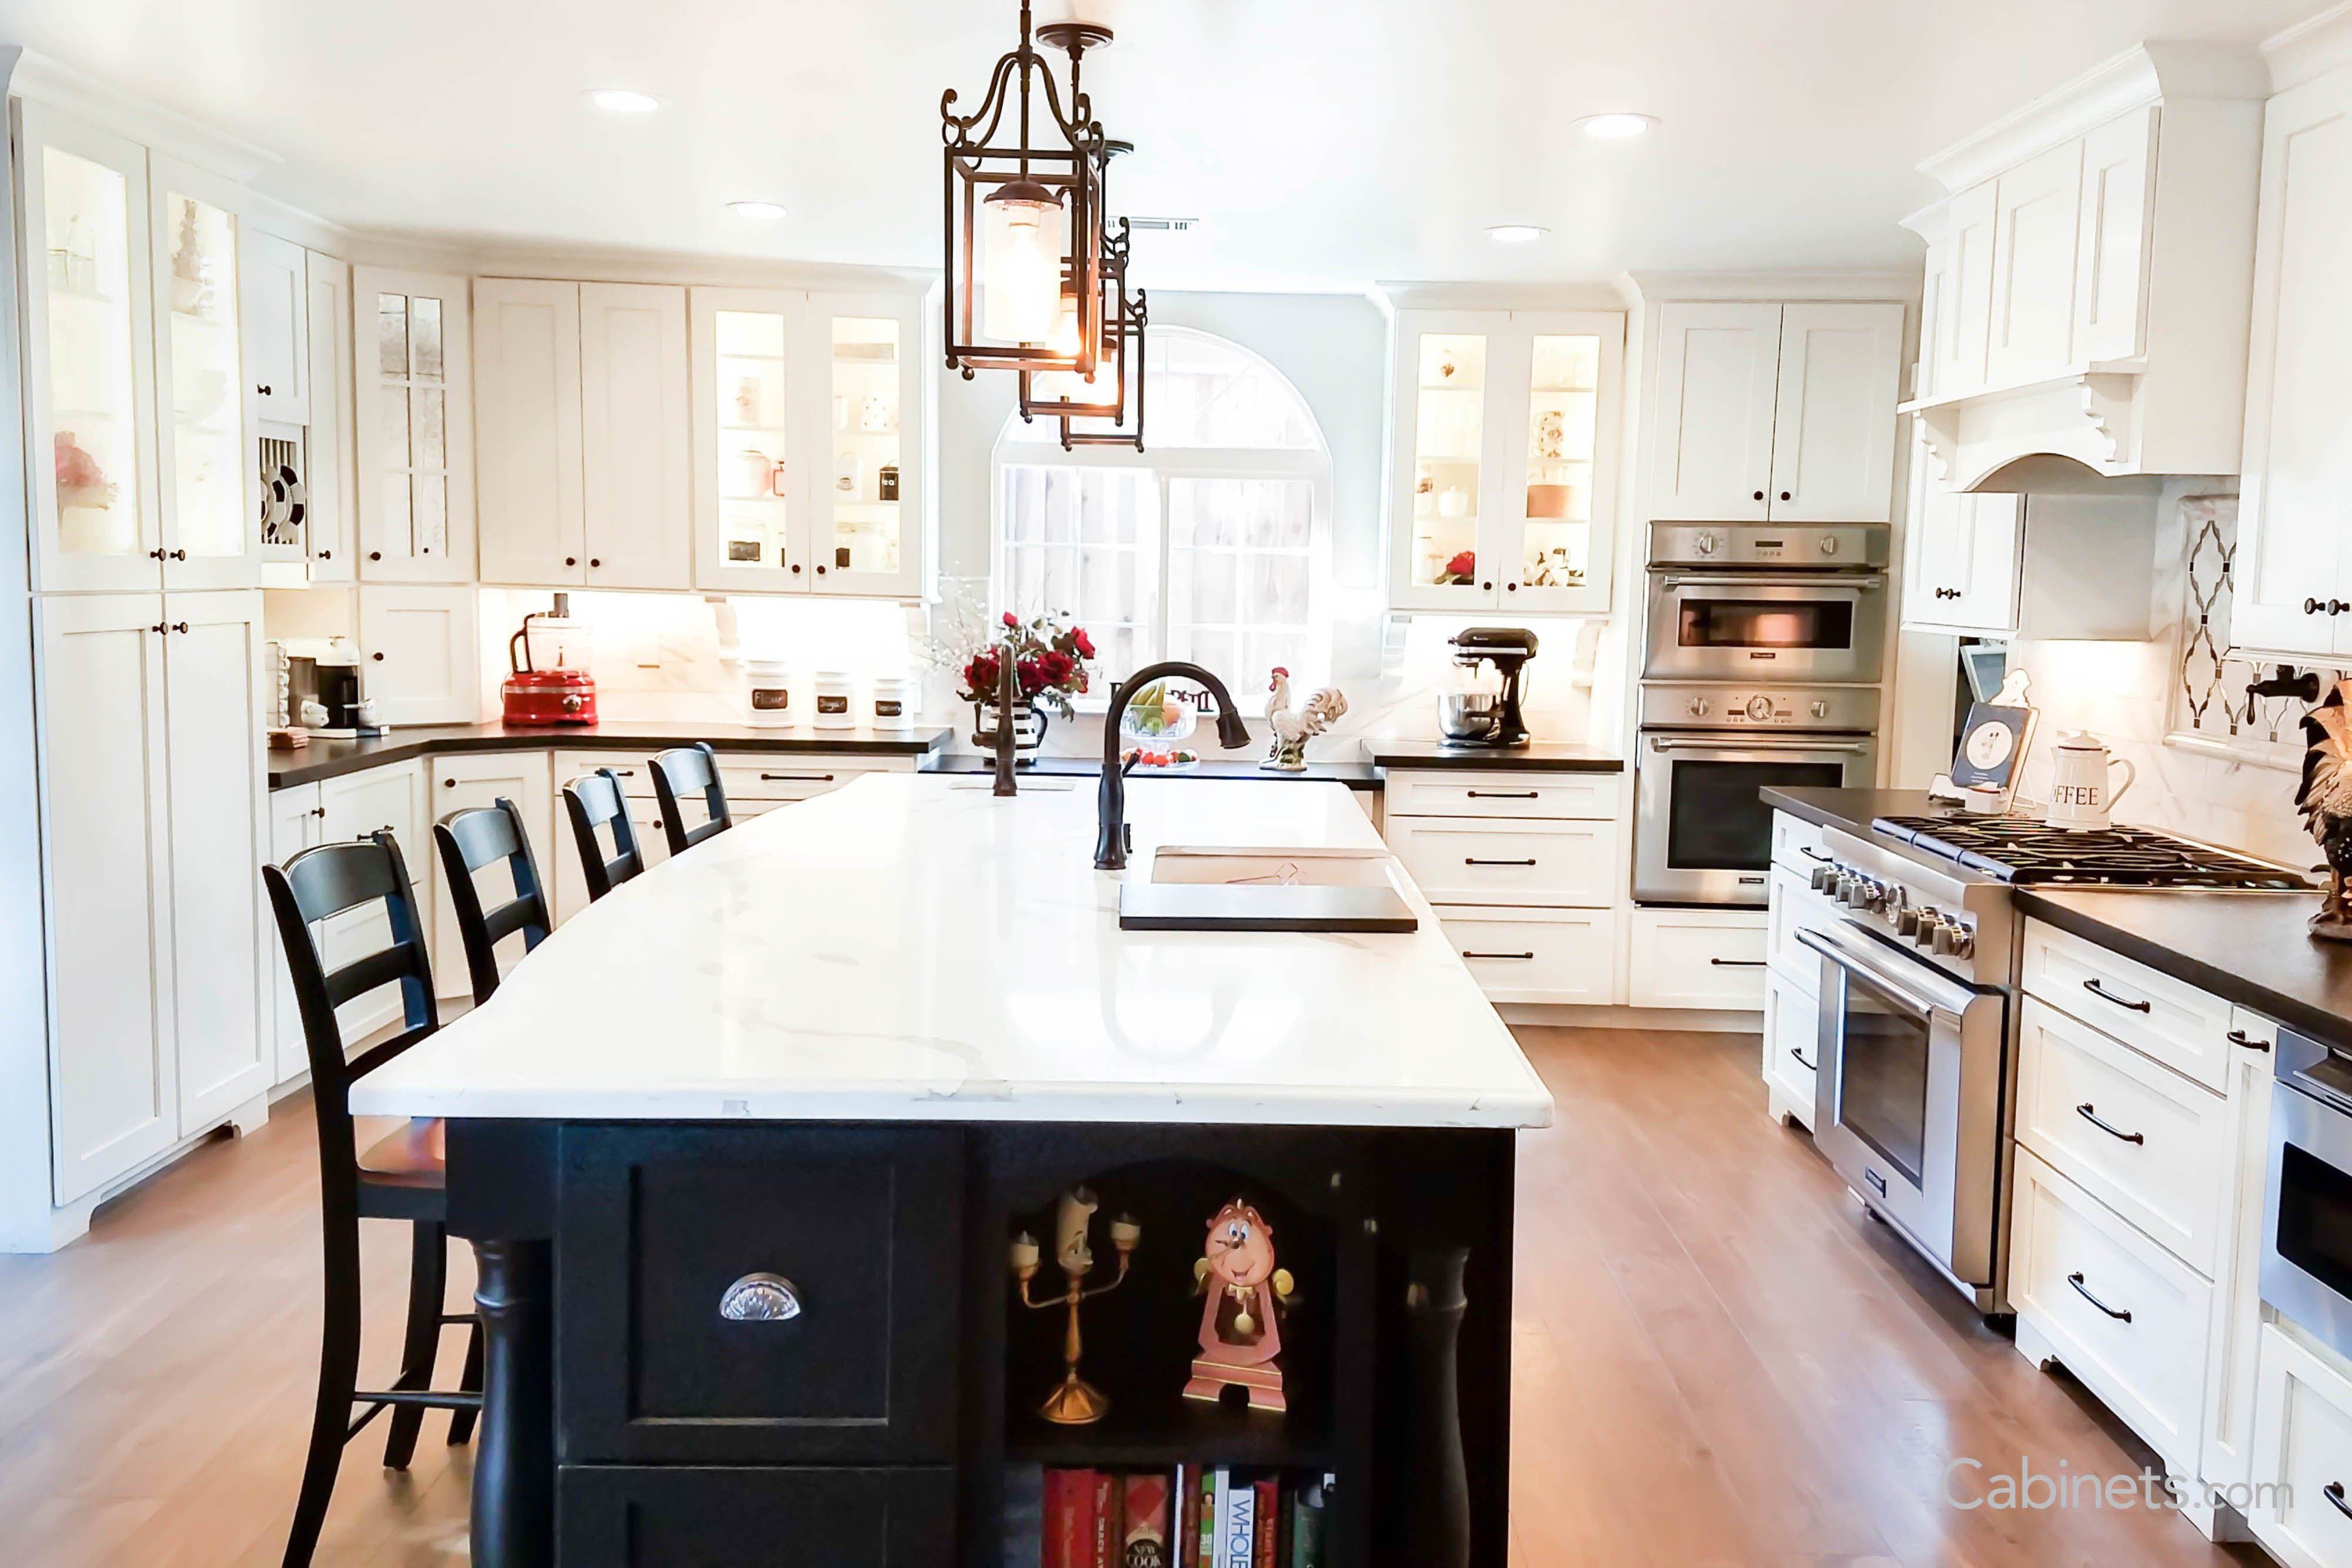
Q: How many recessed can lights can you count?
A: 4